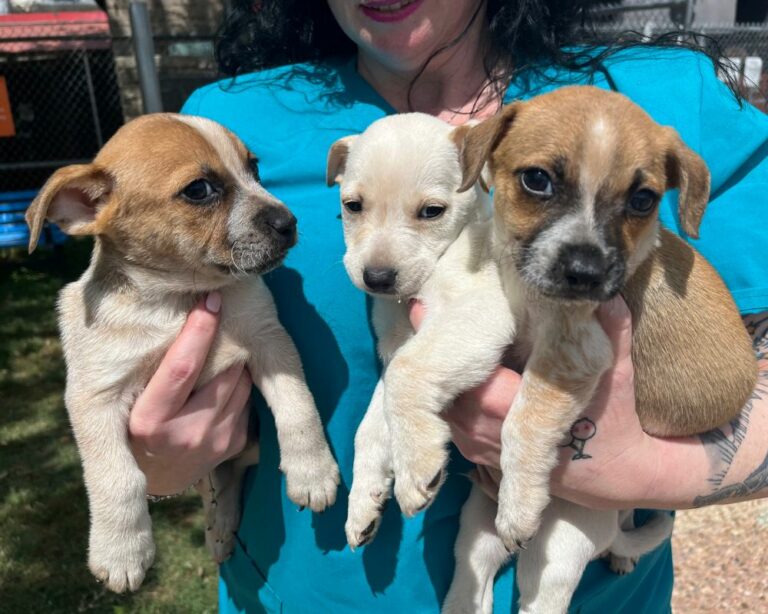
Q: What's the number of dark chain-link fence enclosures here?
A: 1